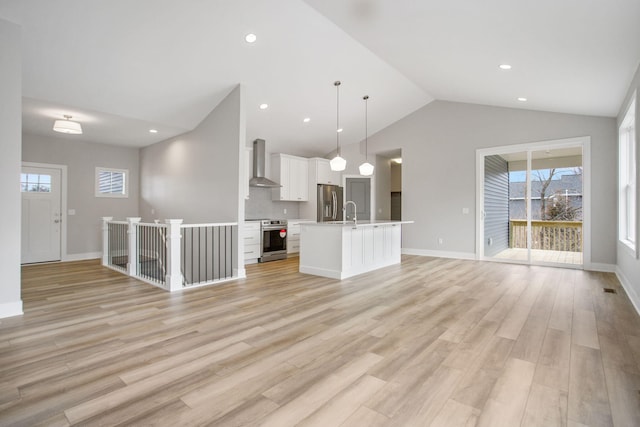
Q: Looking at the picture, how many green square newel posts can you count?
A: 0